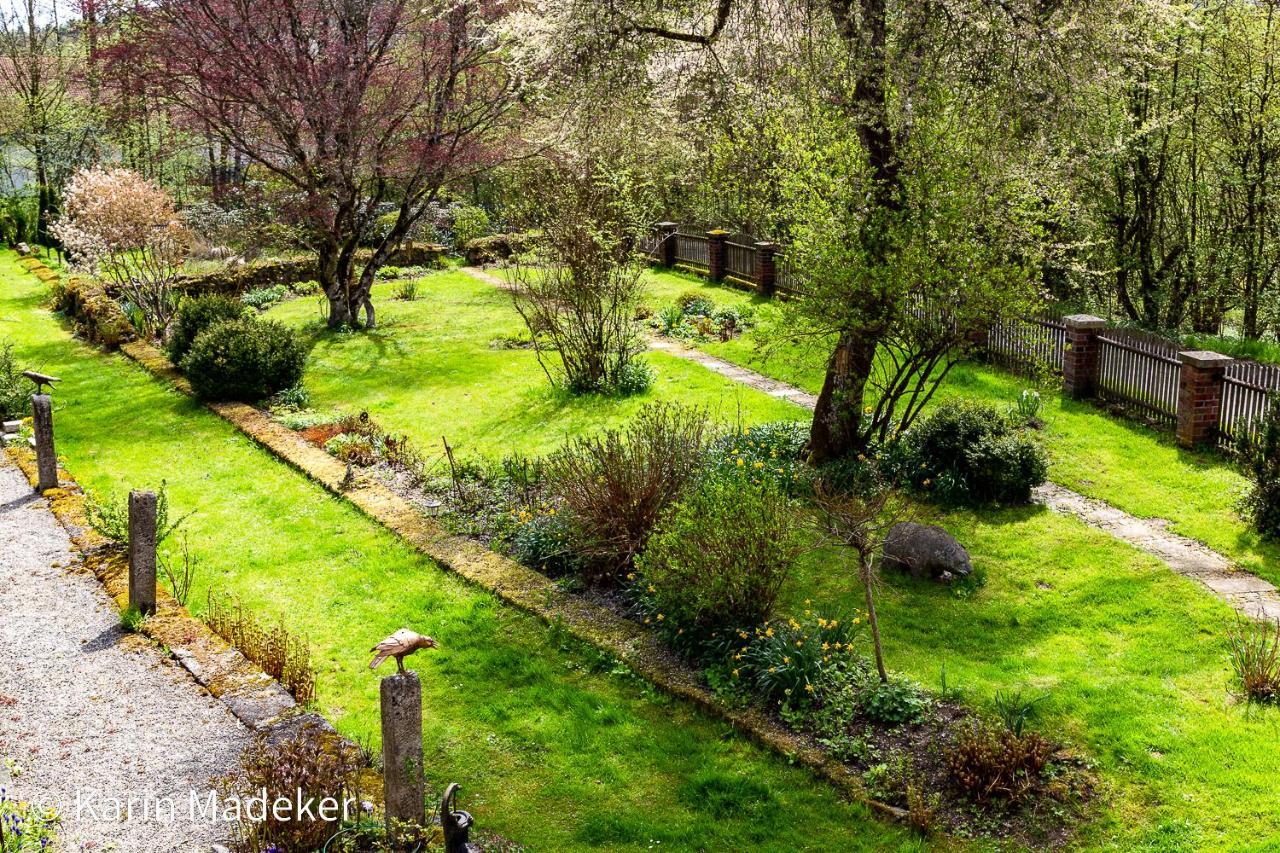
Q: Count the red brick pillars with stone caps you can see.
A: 5